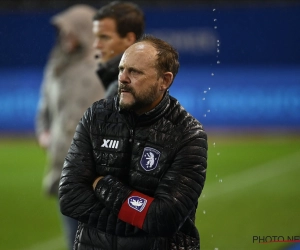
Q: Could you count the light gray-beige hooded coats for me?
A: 1